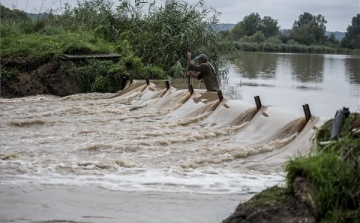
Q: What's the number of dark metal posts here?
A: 7